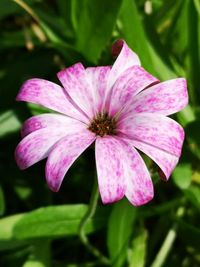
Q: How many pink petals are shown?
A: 13